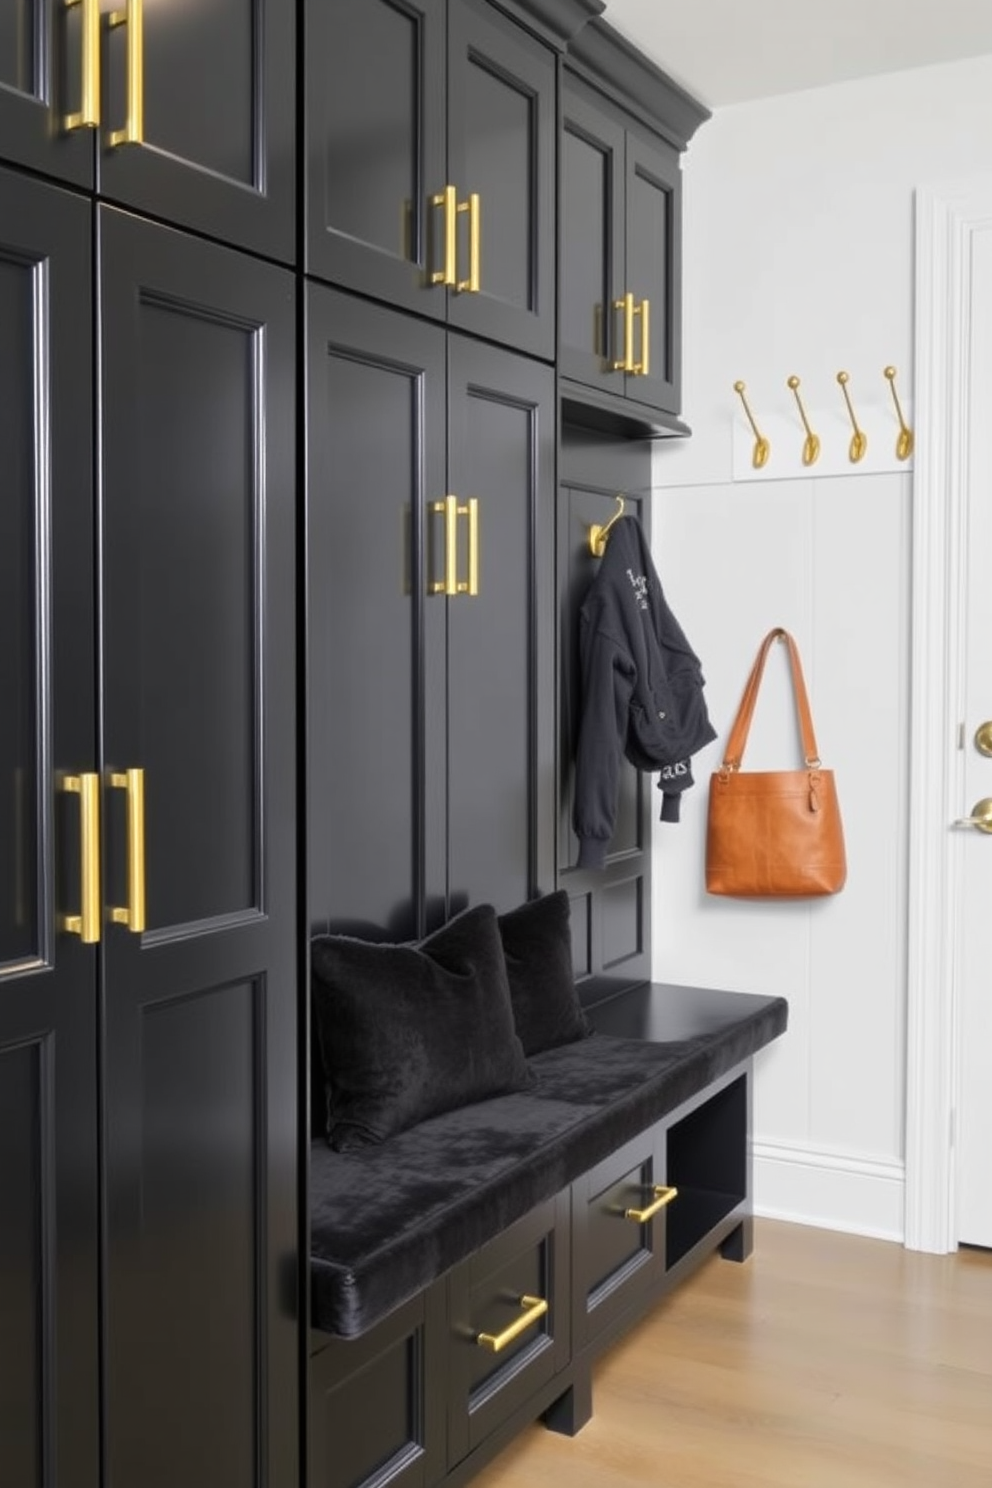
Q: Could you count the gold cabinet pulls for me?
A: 12